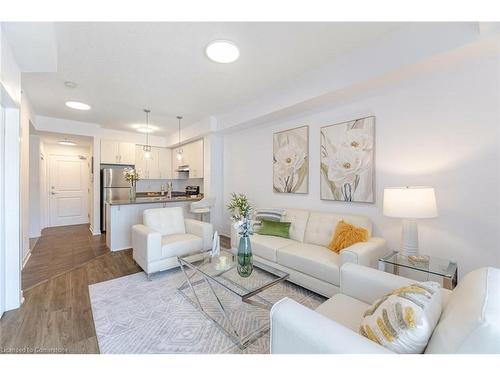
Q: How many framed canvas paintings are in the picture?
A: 2